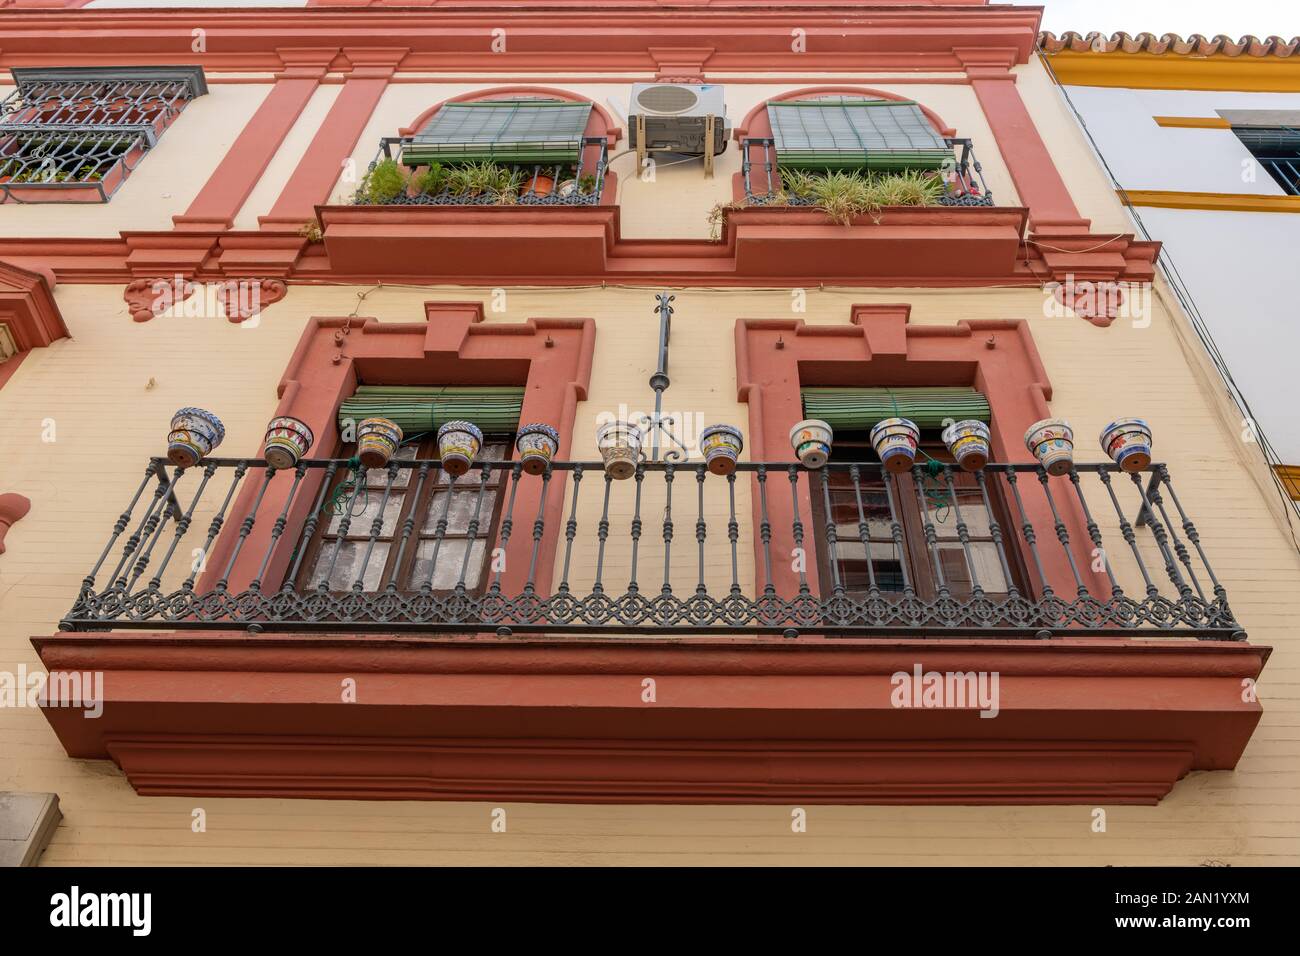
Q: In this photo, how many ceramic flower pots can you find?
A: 12